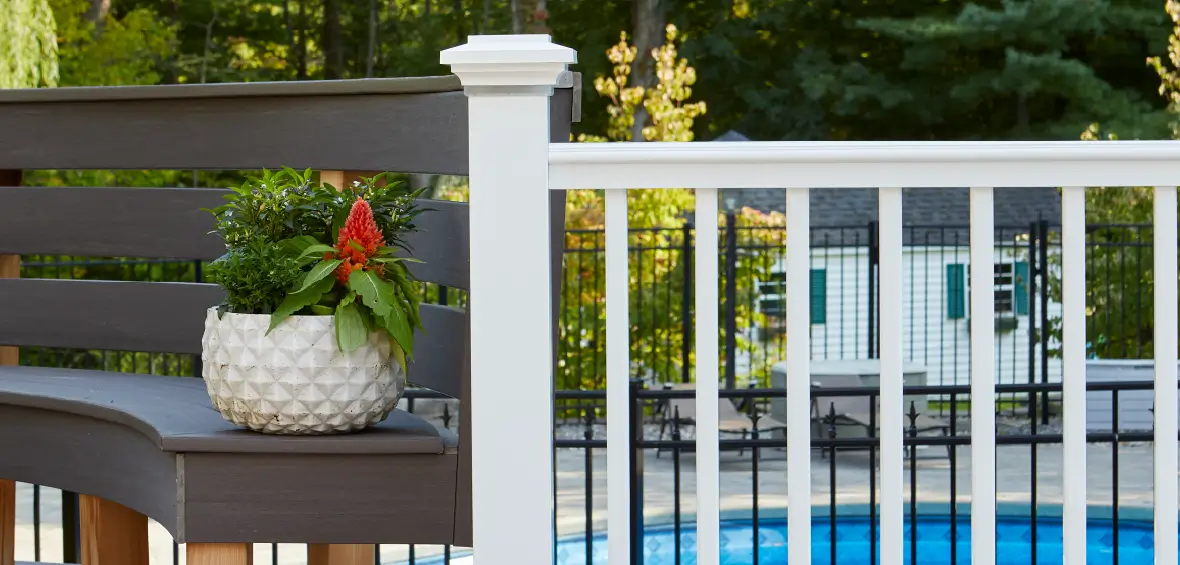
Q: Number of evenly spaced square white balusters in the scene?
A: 7